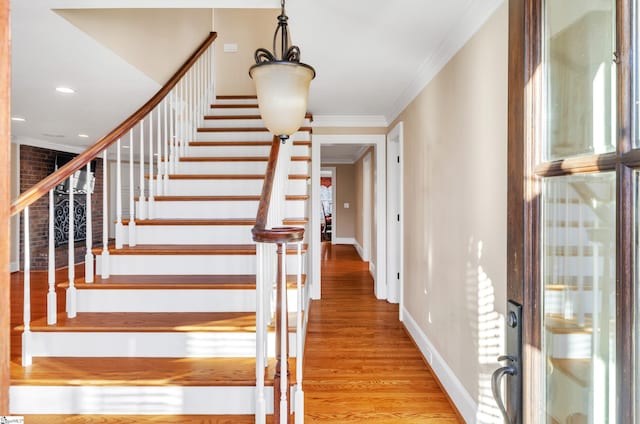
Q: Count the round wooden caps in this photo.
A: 1